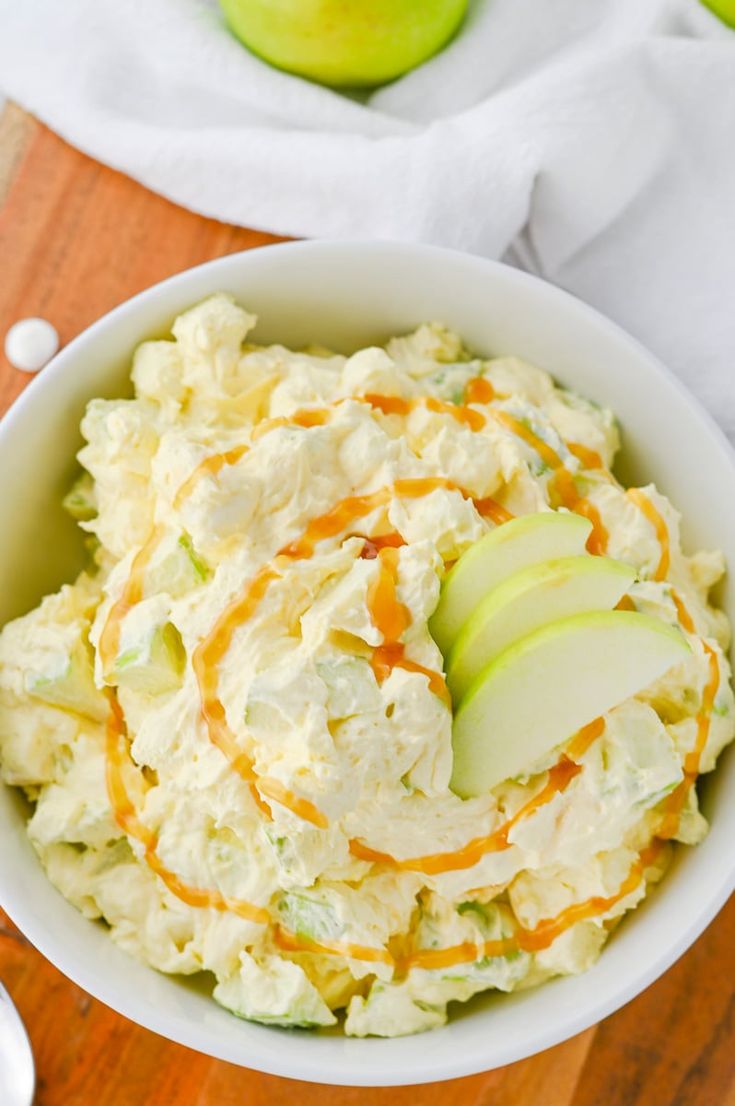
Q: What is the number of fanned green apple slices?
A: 3